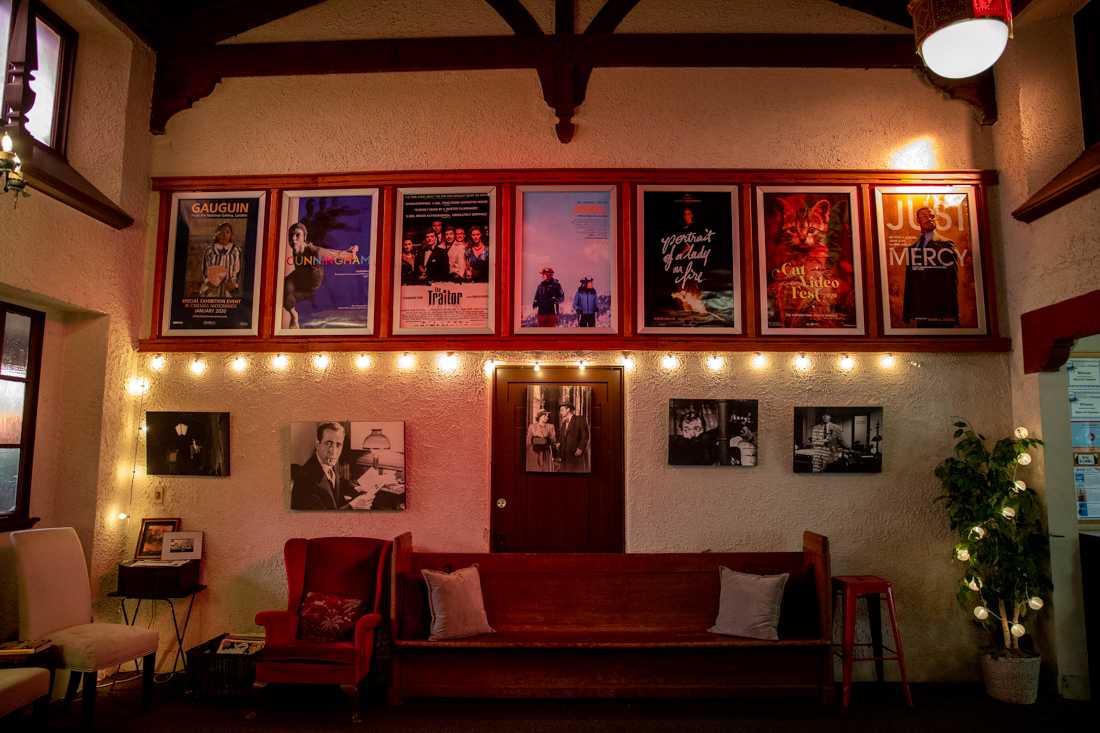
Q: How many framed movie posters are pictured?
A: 7